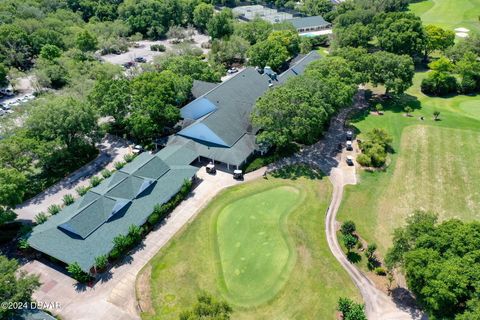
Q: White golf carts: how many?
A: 5